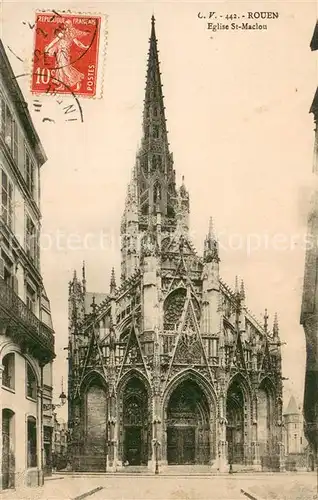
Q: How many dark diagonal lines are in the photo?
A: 2